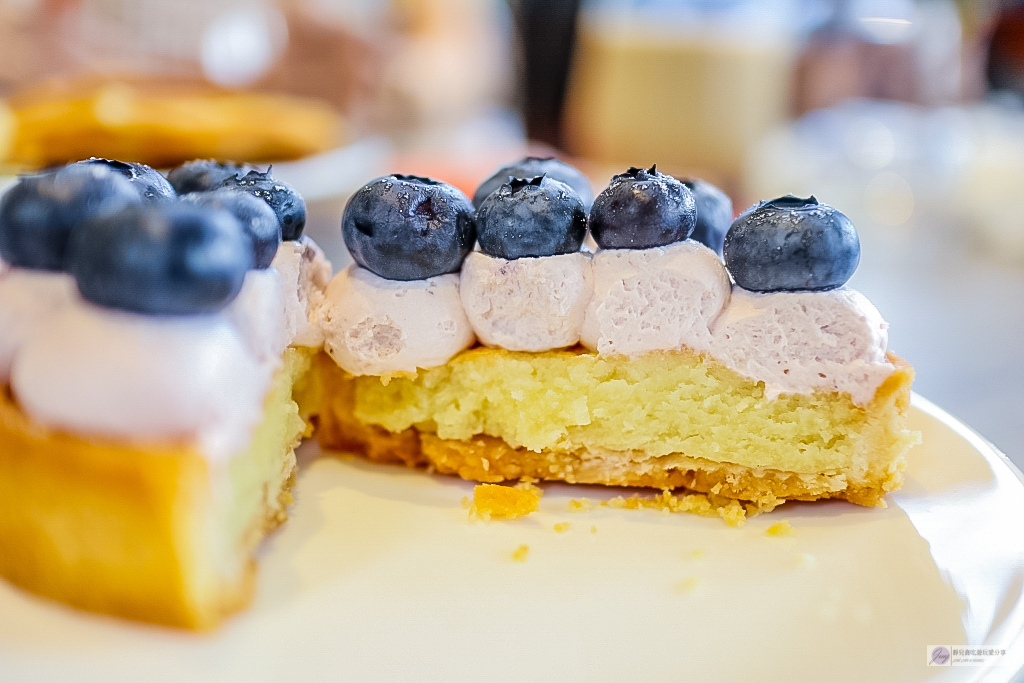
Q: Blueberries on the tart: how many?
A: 12